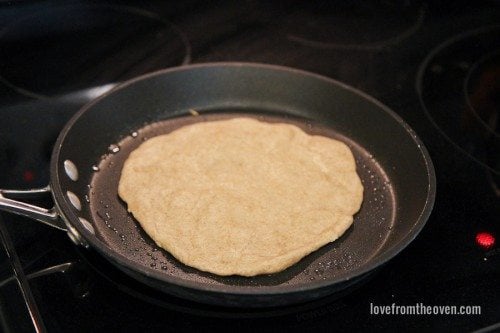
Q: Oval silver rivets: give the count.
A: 3